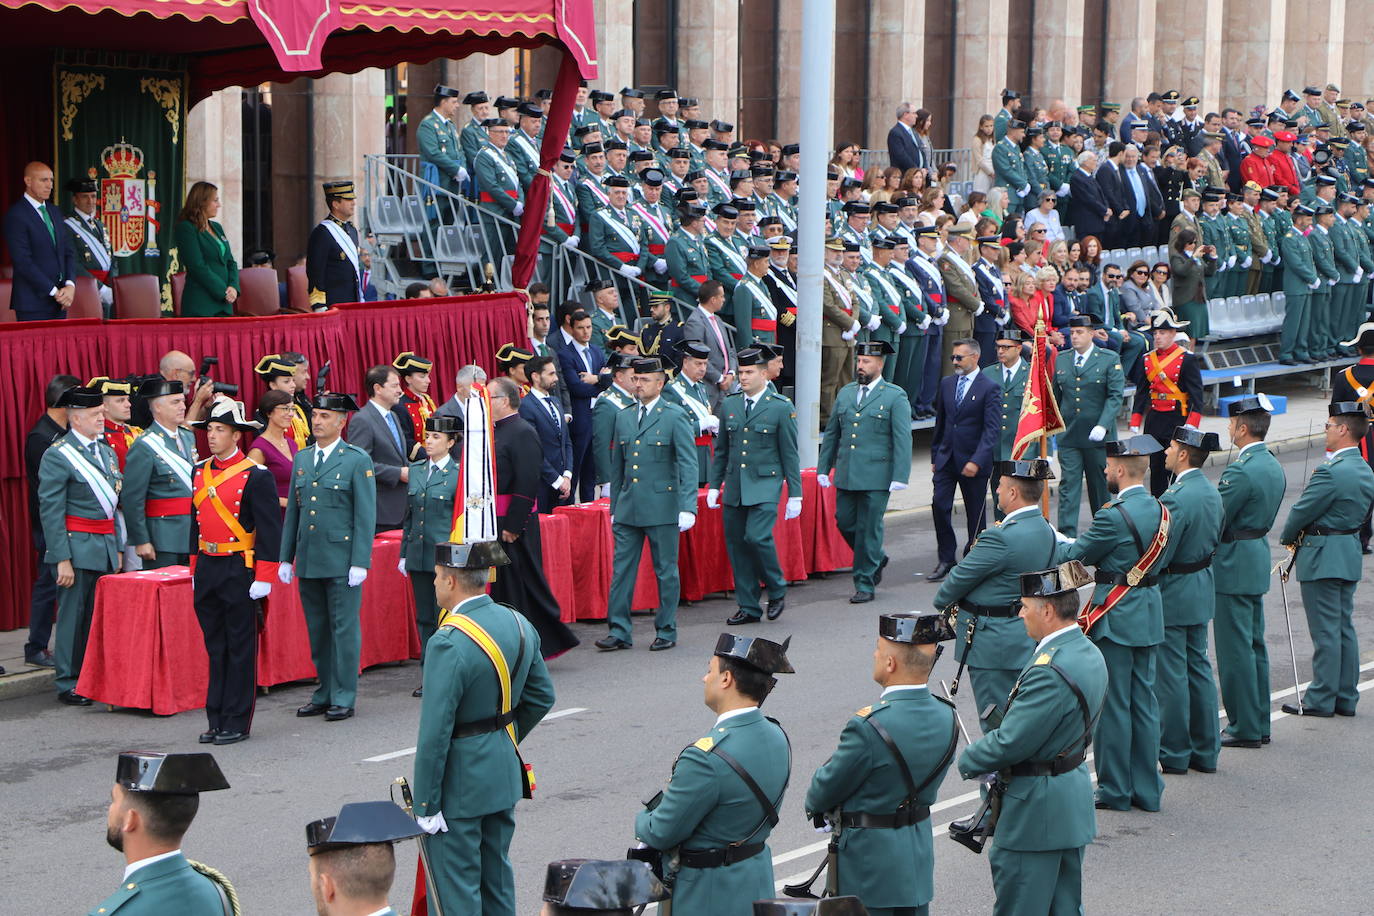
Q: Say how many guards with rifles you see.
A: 3